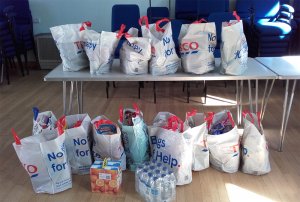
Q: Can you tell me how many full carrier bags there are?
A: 15